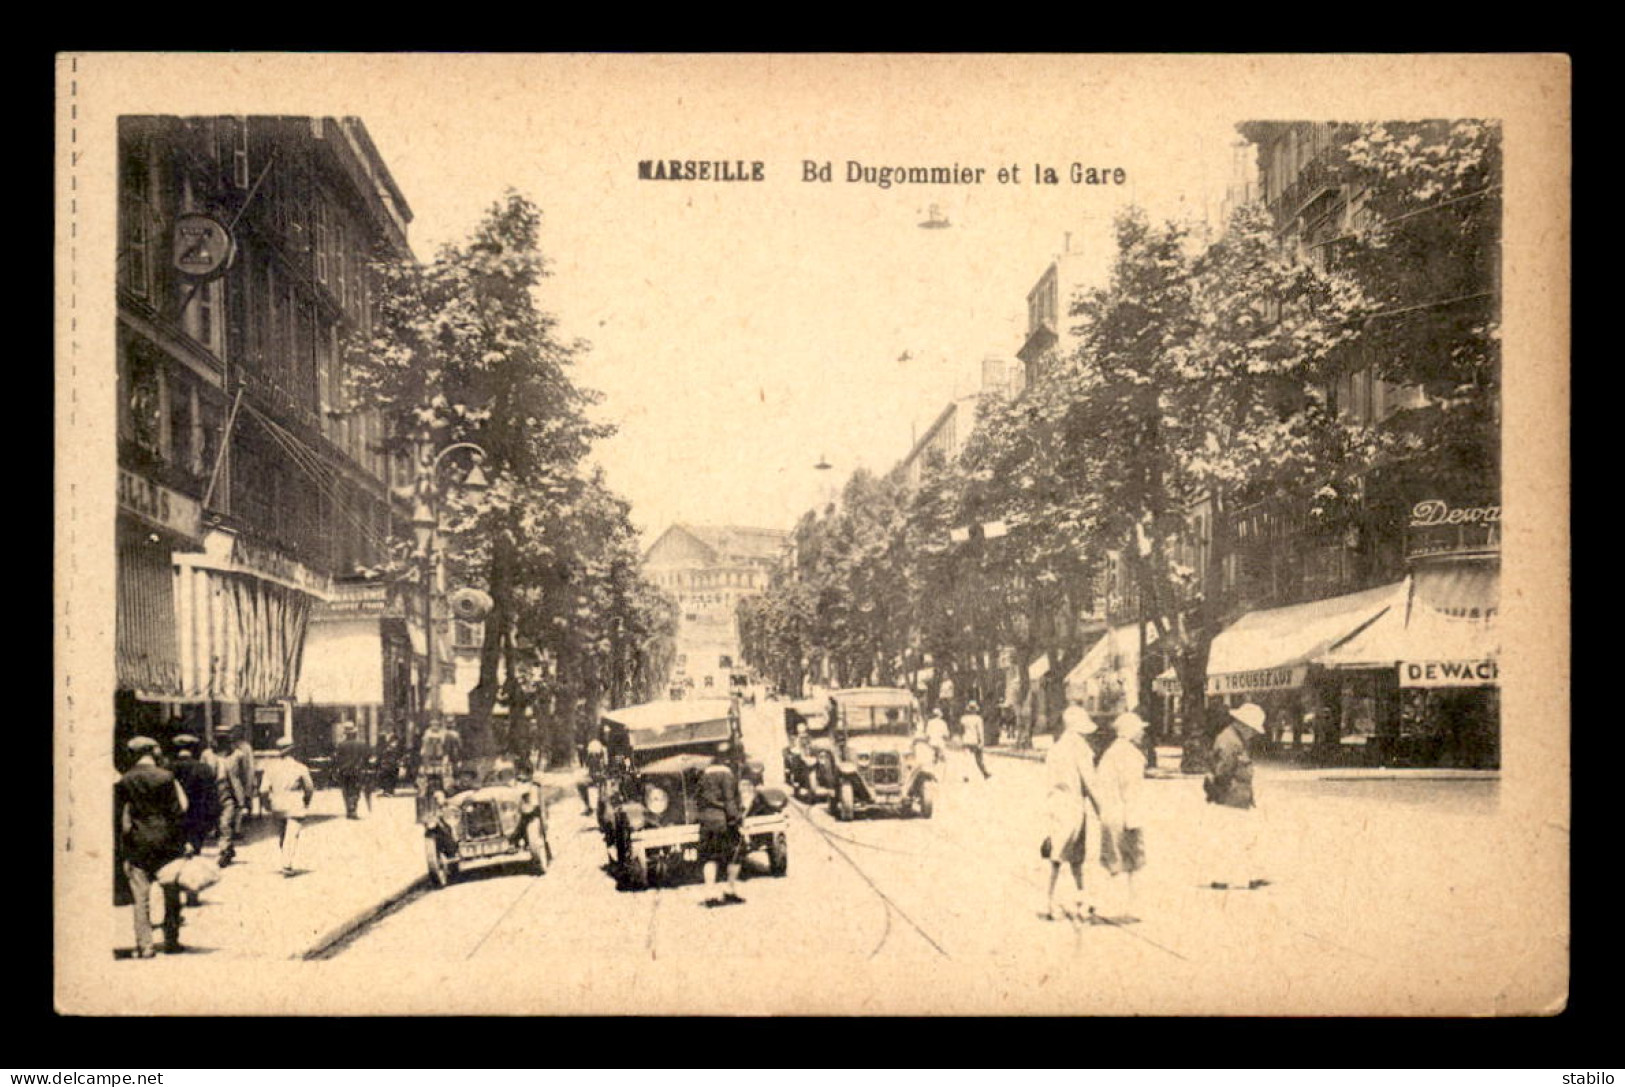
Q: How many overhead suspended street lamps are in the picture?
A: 3